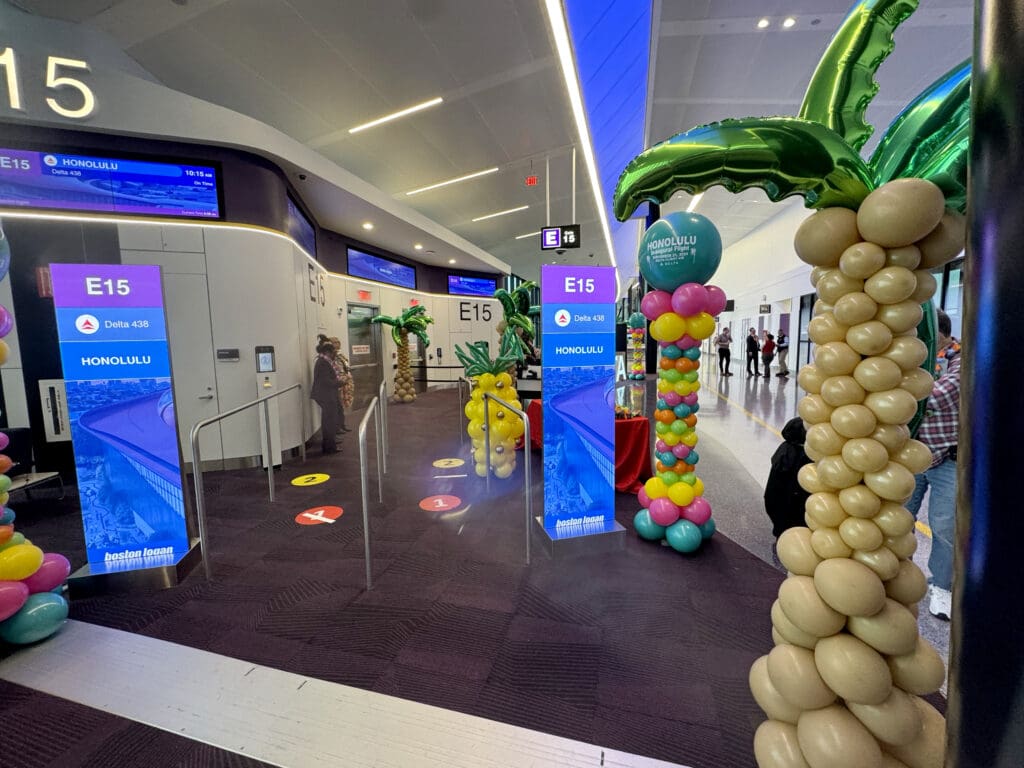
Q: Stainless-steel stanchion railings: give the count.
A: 5